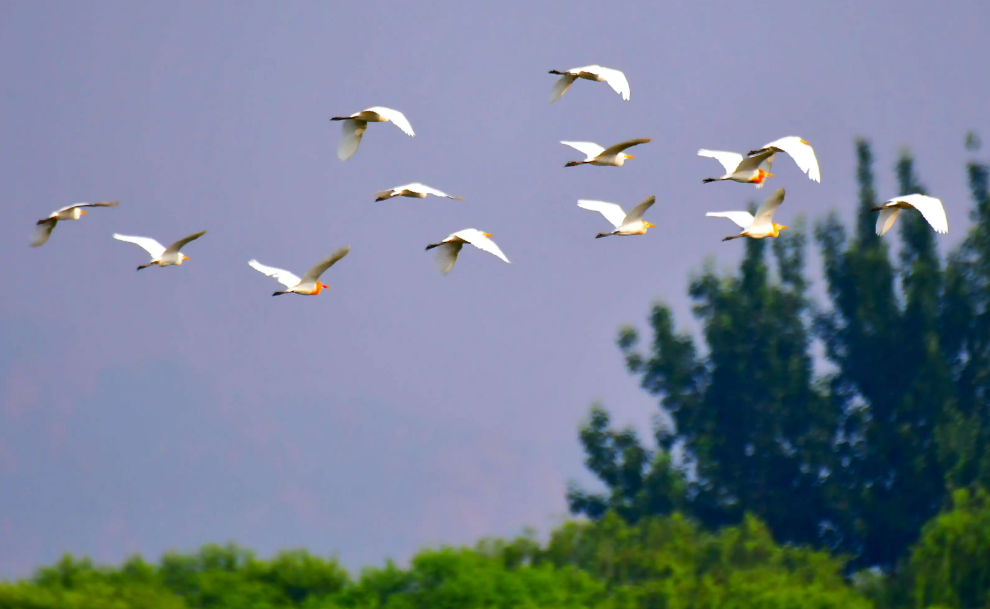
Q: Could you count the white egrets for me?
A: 13